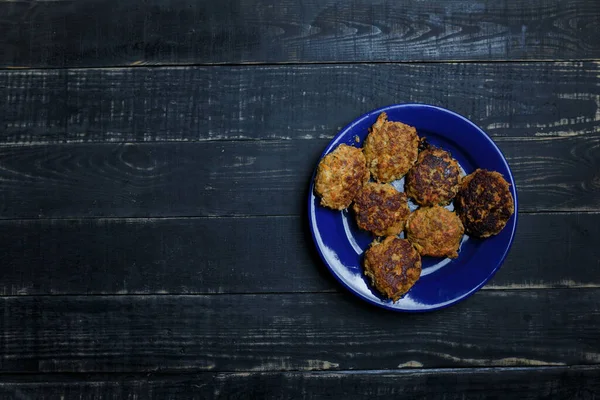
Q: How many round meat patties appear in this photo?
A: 7